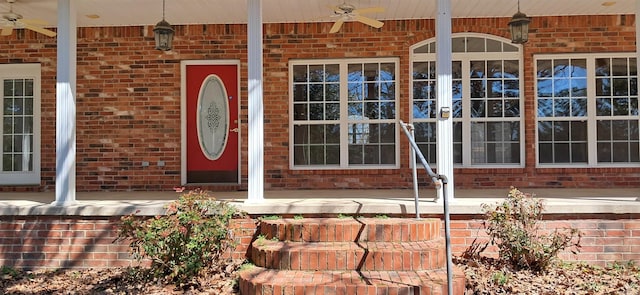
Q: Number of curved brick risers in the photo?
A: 3